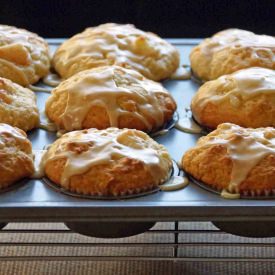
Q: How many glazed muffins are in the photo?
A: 9